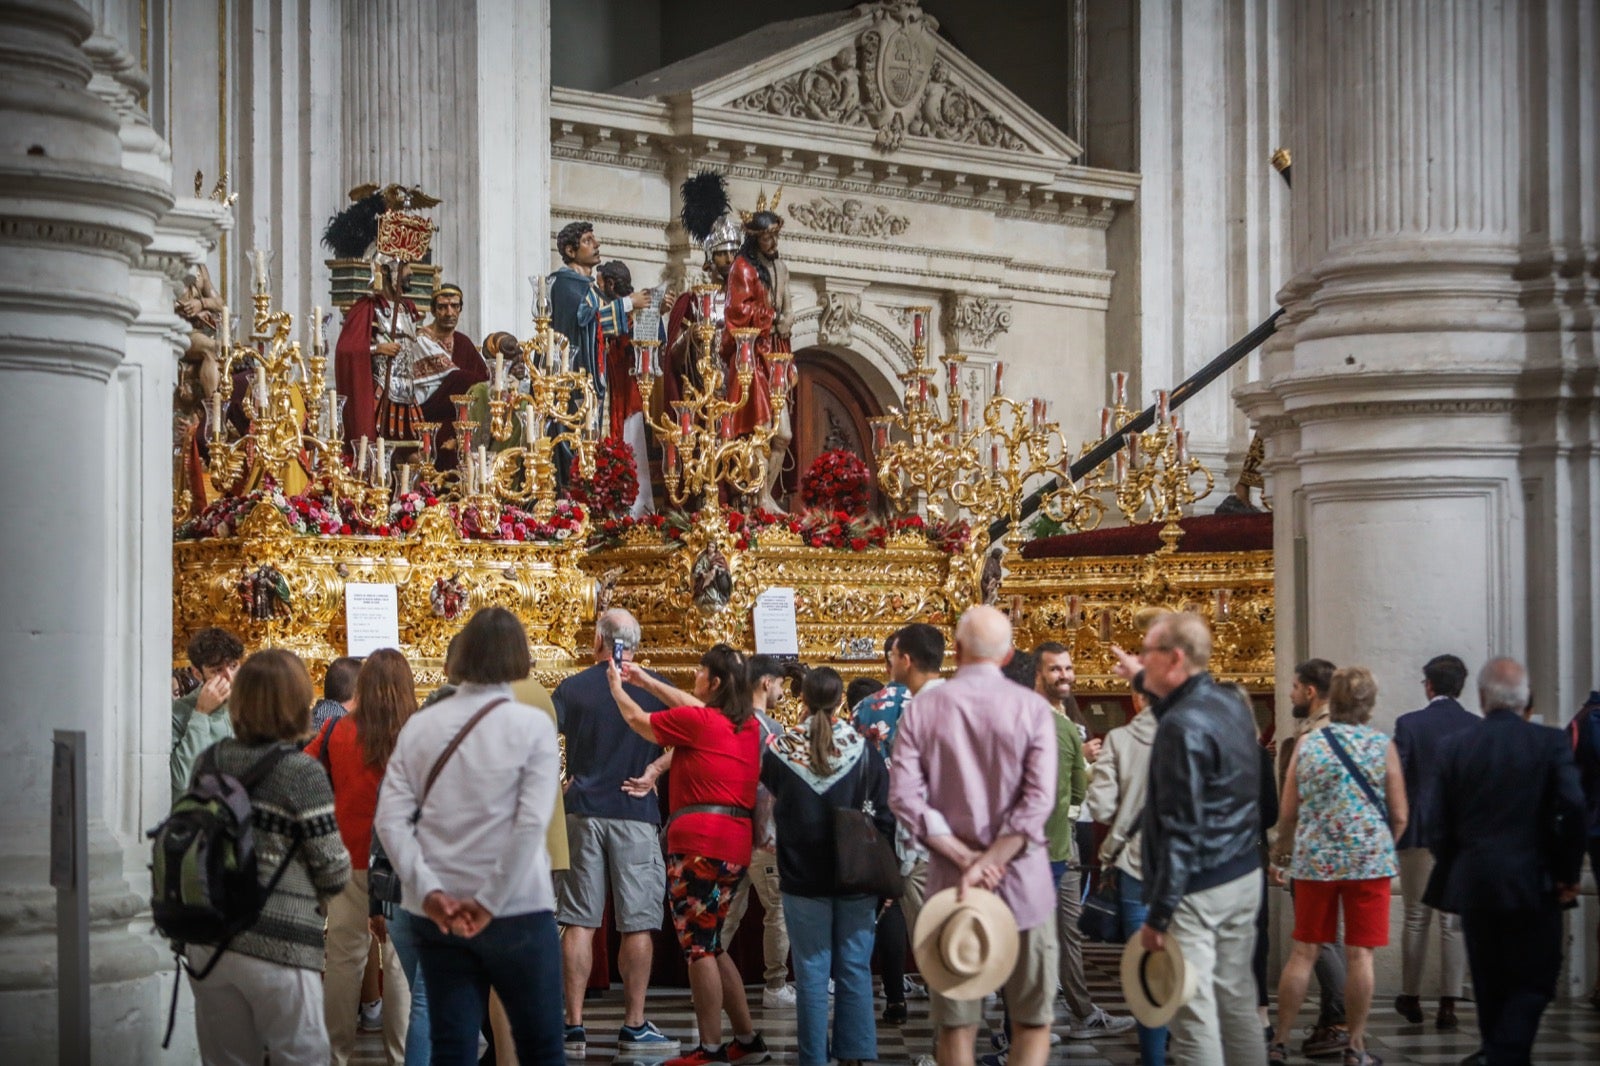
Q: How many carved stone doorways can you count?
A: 1